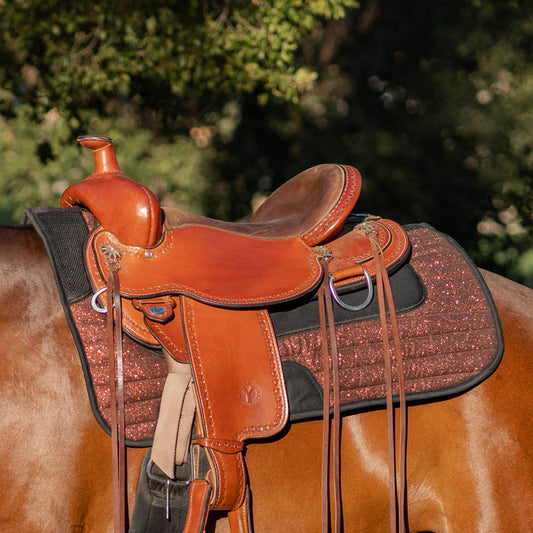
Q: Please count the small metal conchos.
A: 3